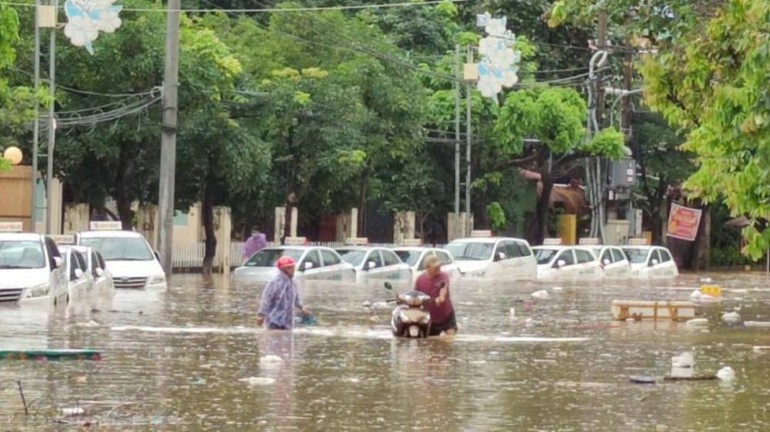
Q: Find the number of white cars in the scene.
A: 11